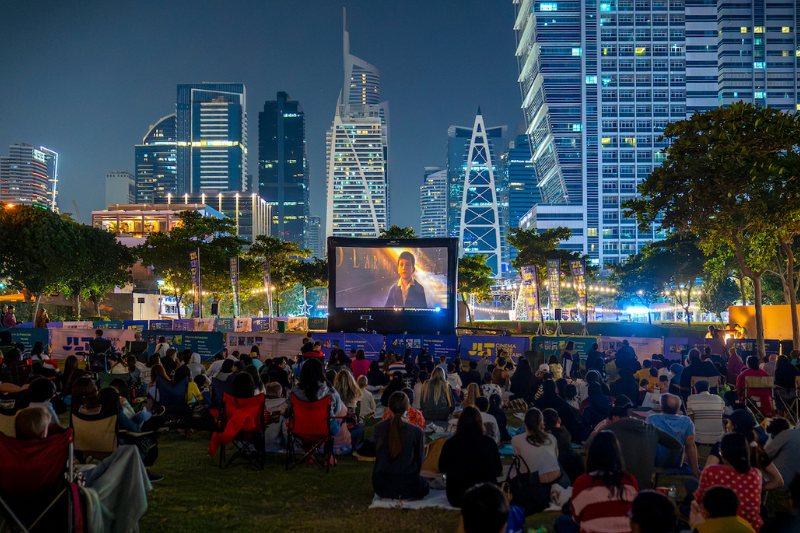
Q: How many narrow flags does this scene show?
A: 6